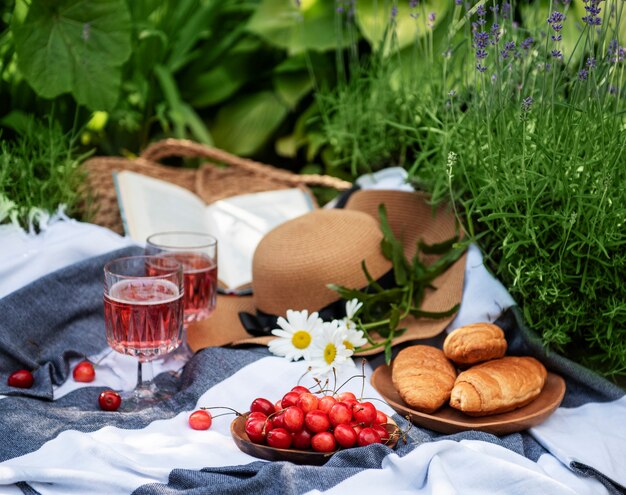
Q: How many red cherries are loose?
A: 4